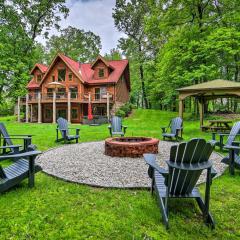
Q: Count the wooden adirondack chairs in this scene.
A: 8